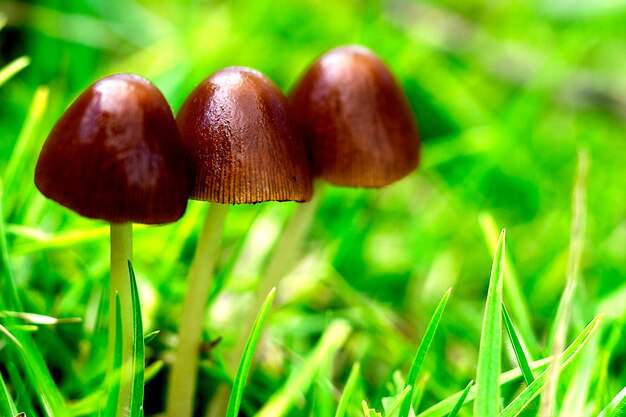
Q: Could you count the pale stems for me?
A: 3